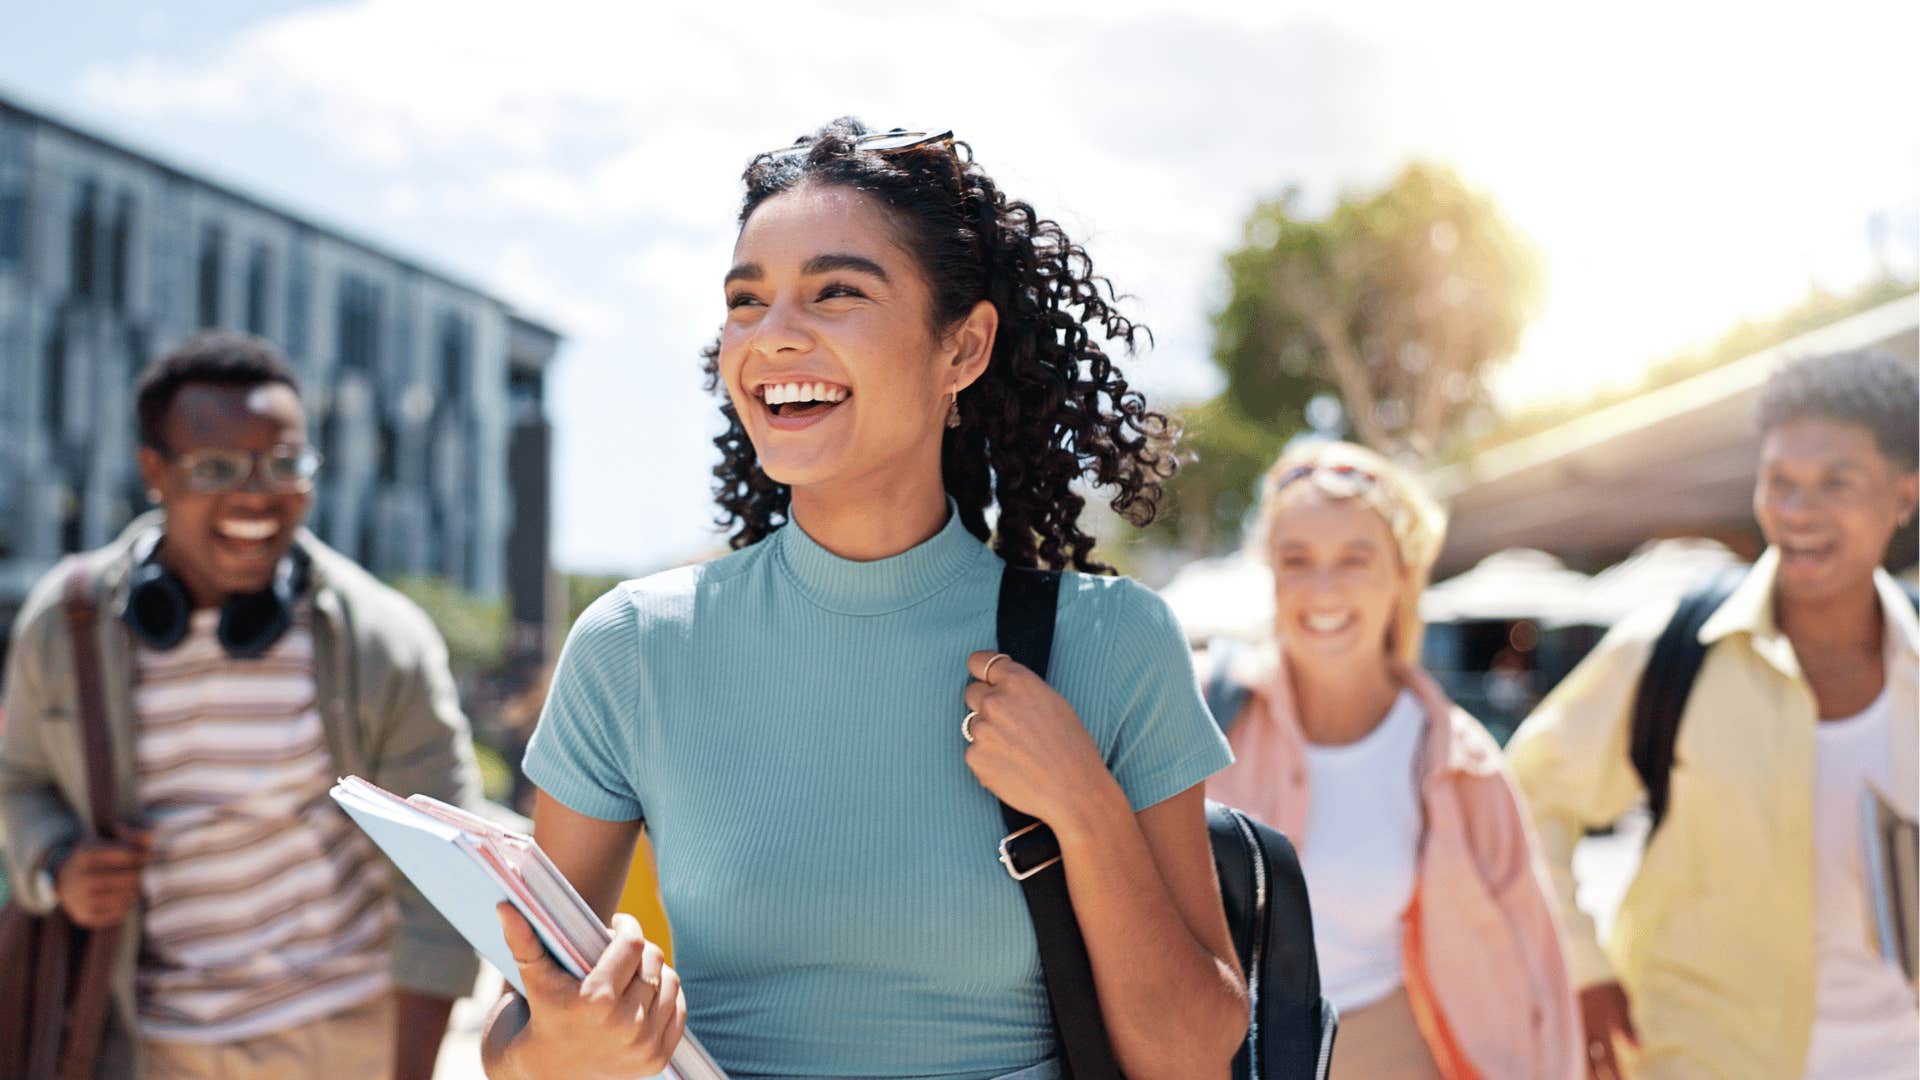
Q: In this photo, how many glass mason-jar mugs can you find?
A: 0